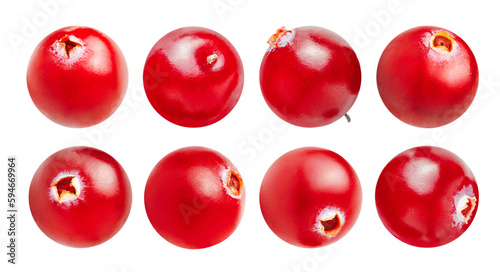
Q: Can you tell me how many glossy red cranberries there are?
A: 8